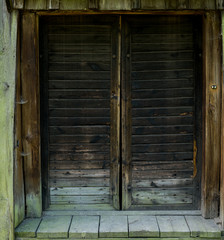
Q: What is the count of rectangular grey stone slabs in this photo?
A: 7